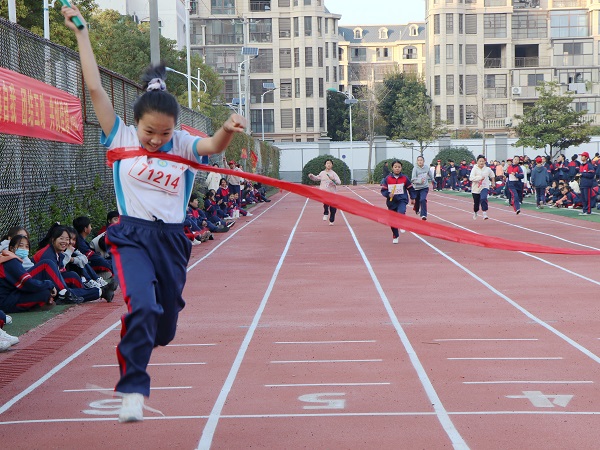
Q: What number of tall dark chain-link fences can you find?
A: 1